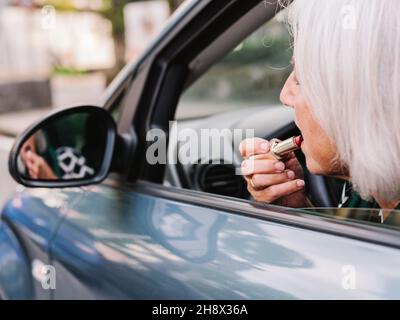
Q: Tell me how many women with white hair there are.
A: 1